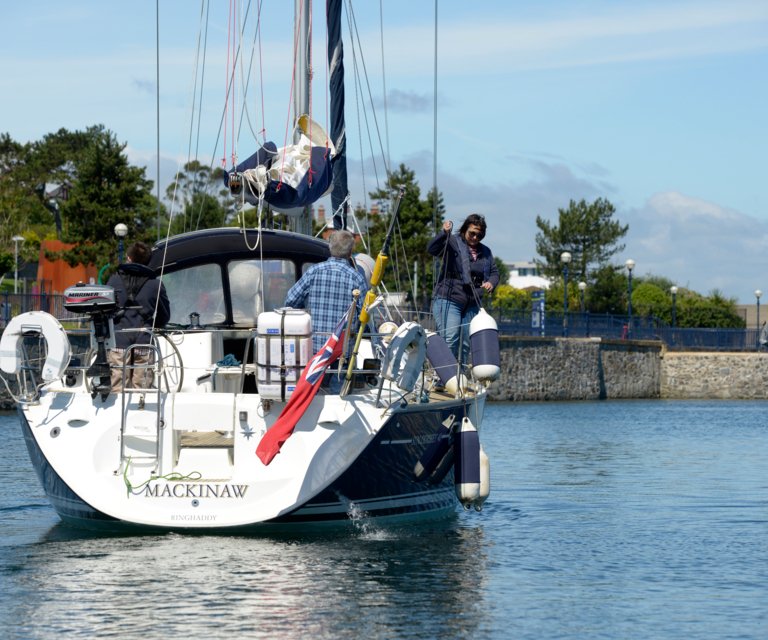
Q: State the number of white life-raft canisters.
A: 1